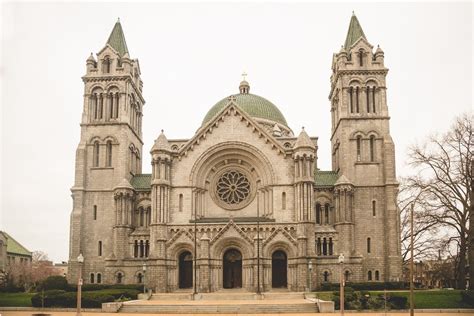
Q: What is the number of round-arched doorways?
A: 3